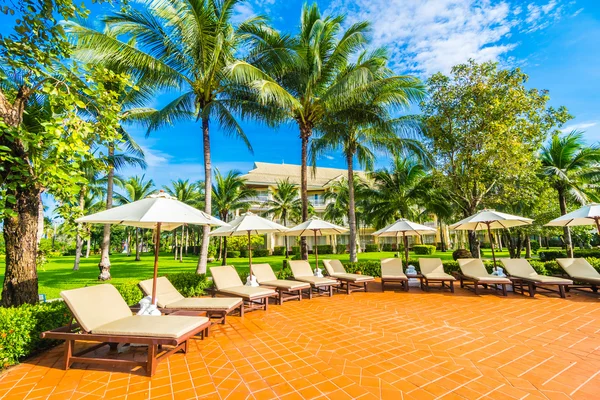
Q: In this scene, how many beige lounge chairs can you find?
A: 11